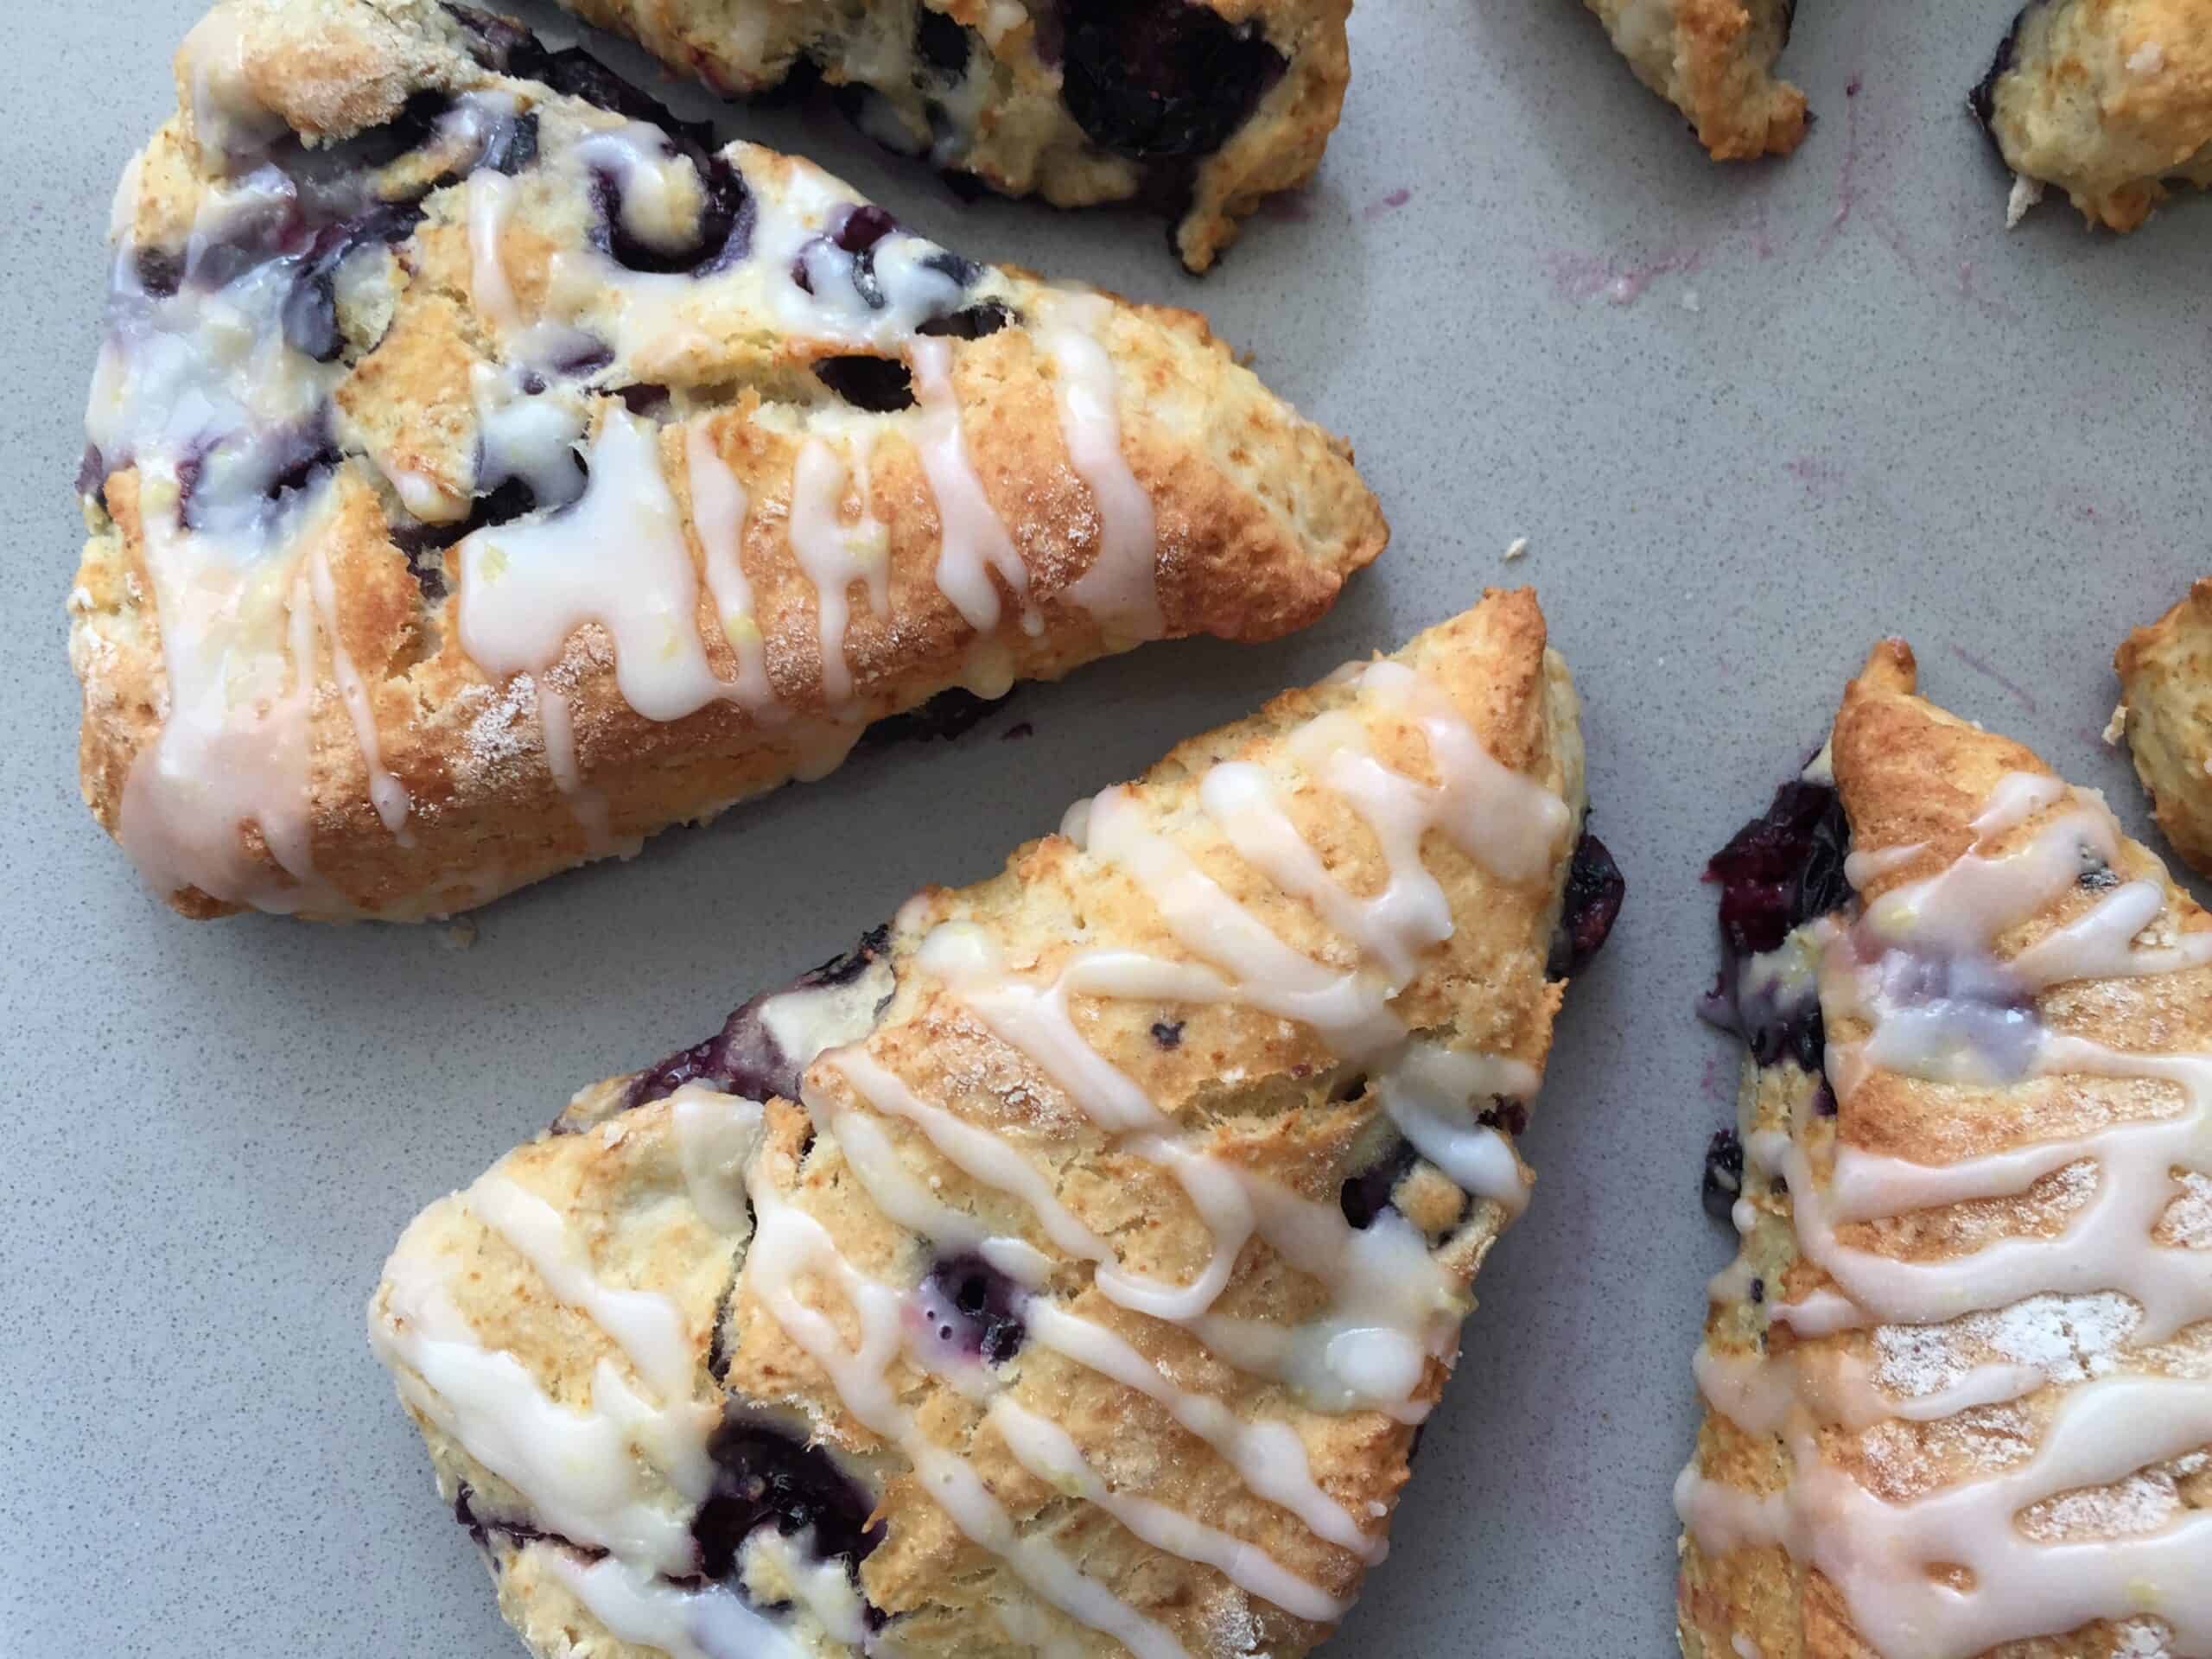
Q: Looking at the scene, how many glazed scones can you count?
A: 3